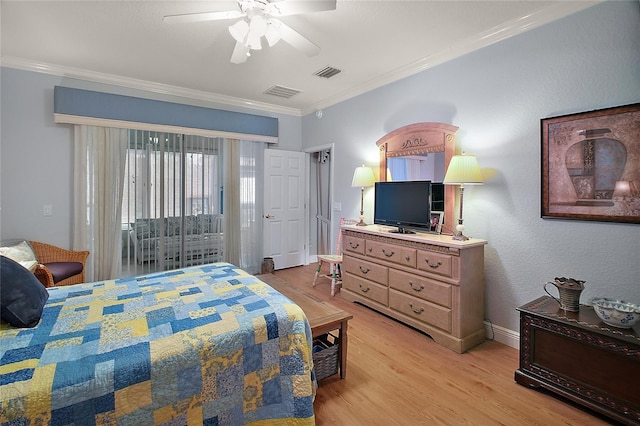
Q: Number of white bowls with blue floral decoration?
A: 1